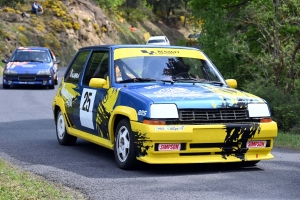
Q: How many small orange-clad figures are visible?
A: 2